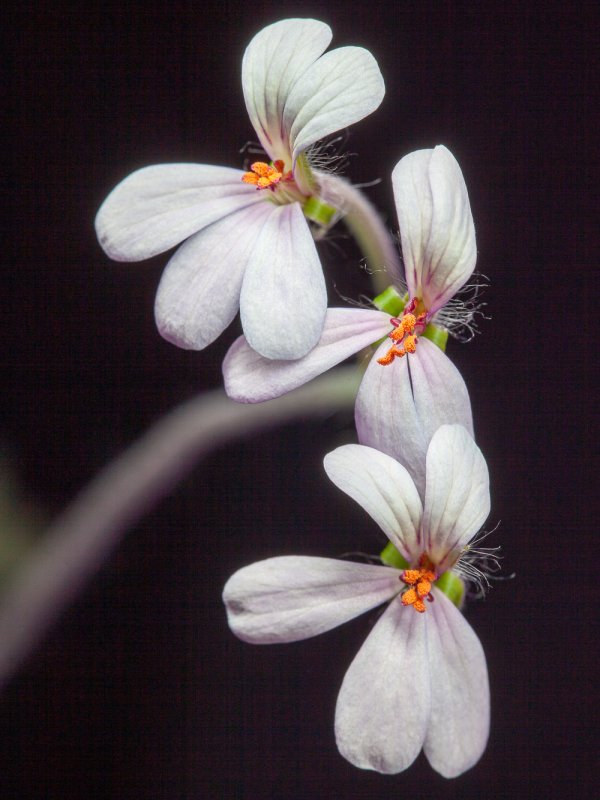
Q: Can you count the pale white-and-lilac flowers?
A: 3